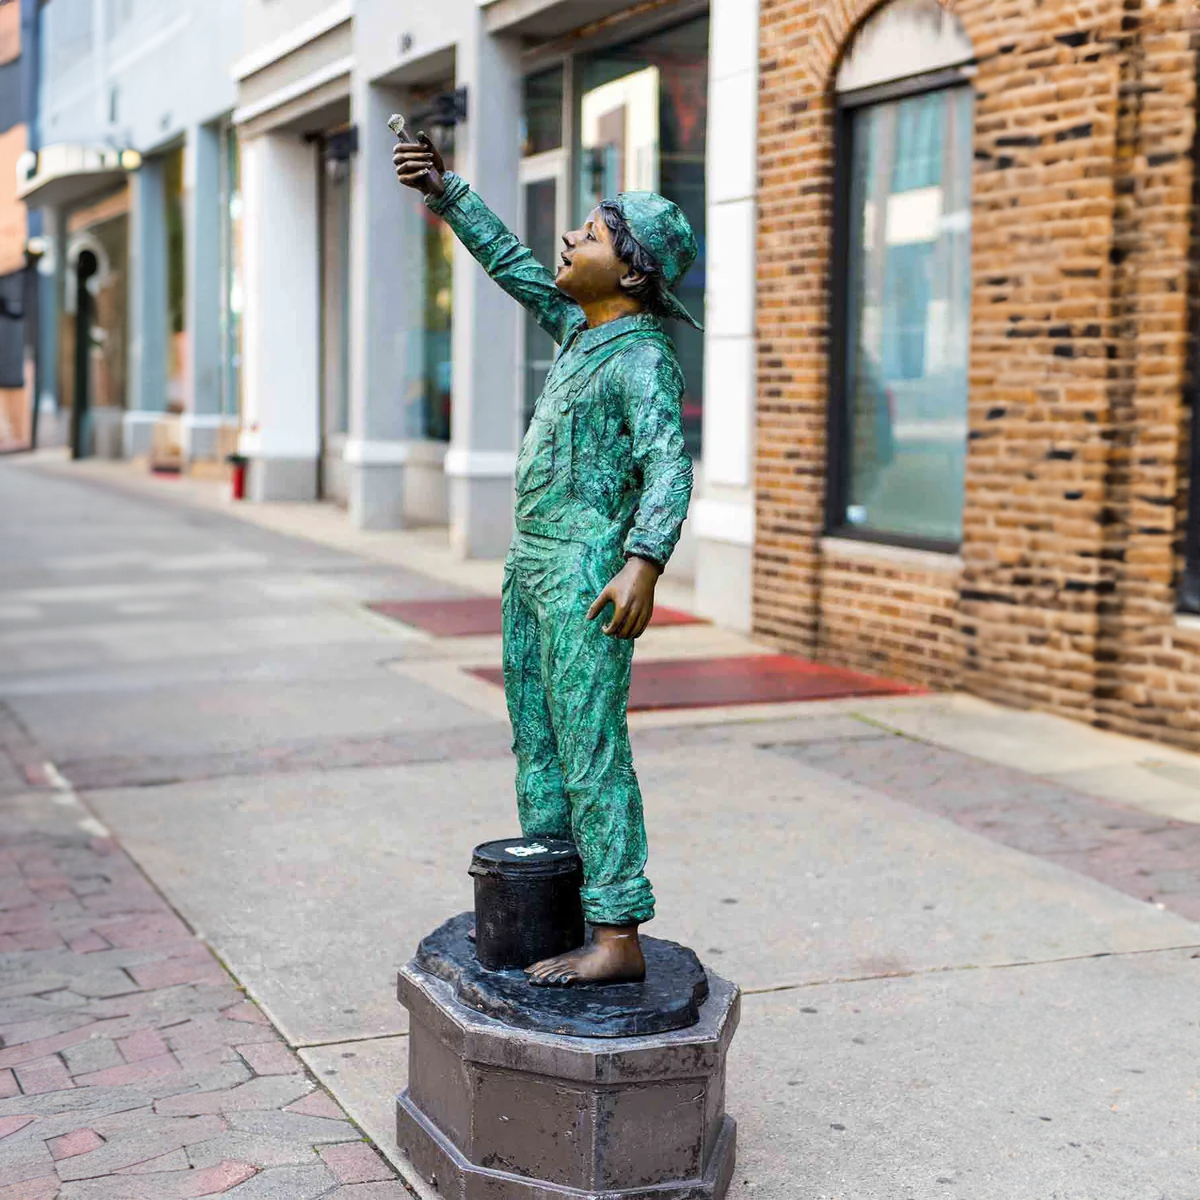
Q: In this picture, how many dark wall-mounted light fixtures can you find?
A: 2